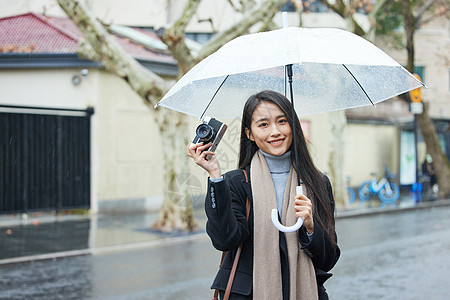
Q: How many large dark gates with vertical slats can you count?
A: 1